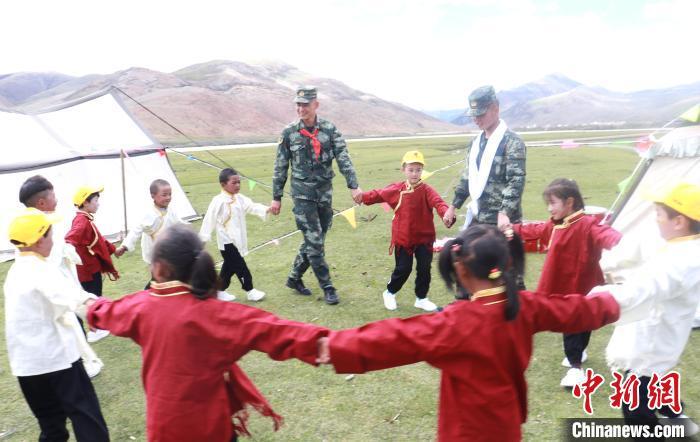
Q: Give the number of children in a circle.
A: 10